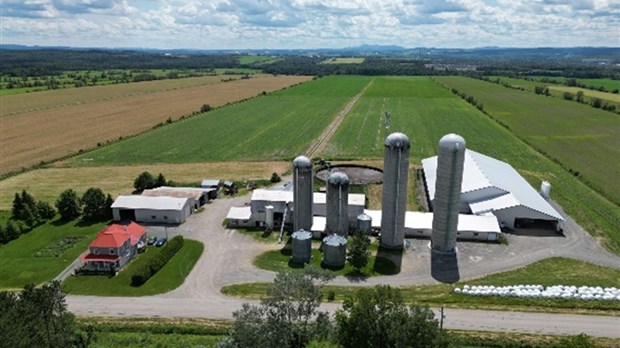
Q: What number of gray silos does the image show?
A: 7